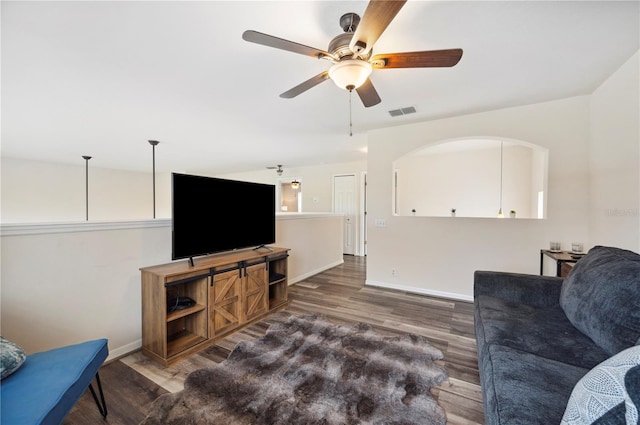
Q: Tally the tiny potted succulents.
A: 3